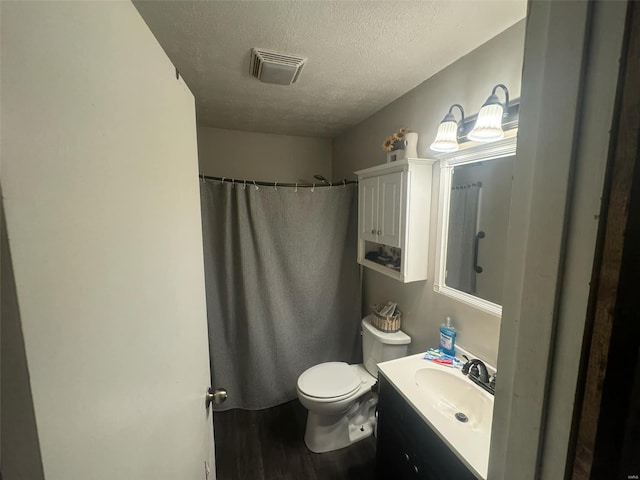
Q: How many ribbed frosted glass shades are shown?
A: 2